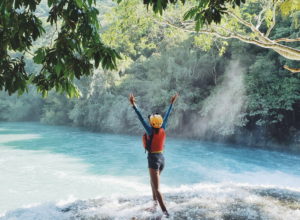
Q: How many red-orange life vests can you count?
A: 1